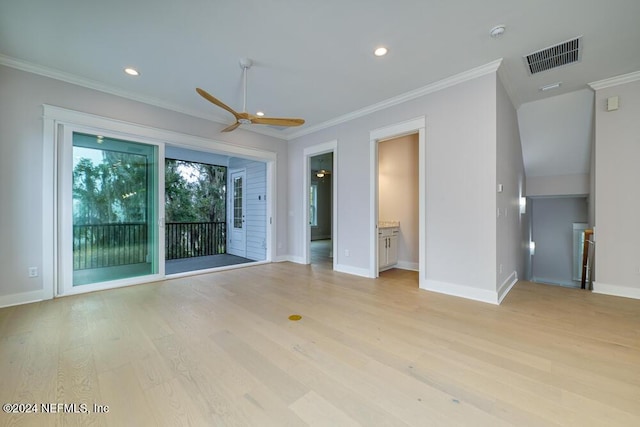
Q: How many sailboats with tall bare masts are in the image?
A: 0